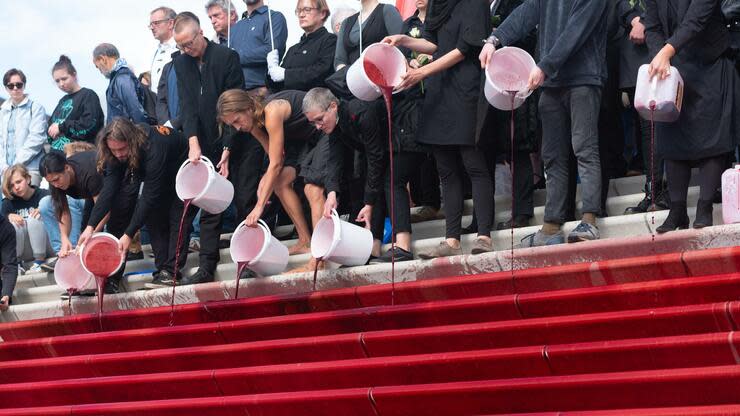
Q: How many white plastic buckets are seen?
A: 7